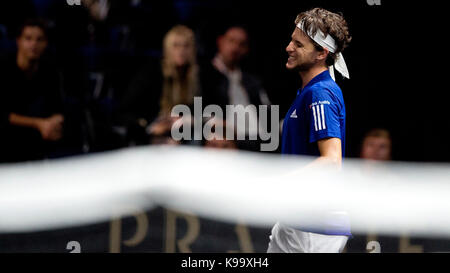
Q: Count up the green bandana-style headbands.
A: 0